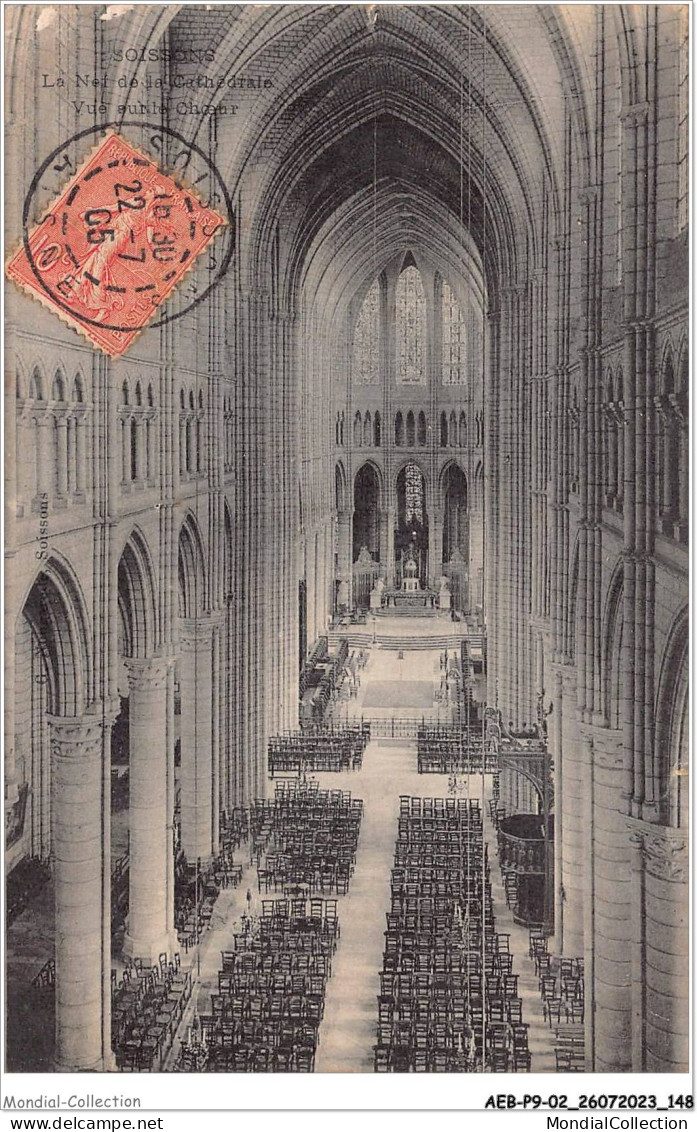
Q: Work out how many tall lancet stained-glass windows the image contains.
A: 3